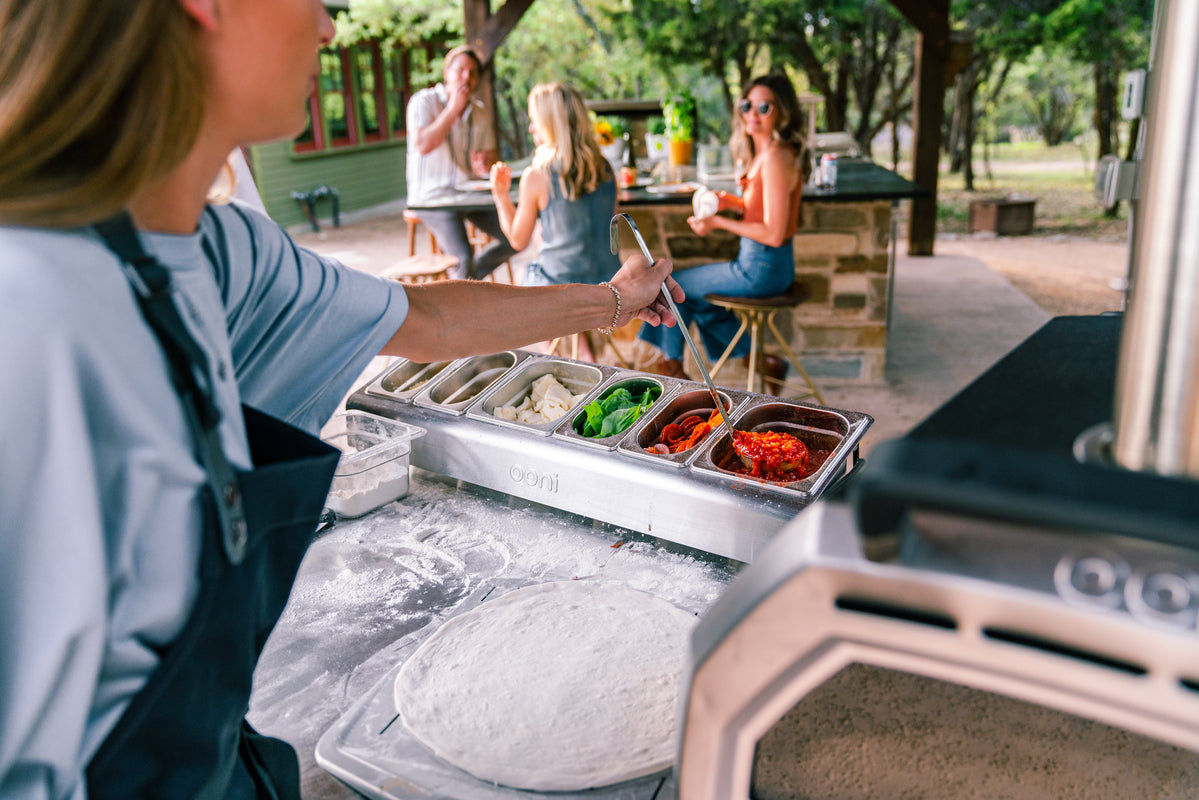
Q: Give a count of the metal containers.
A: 6